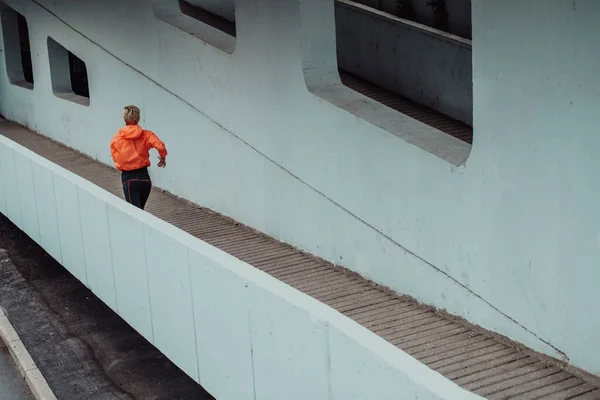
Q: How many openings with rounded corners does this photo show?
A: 4